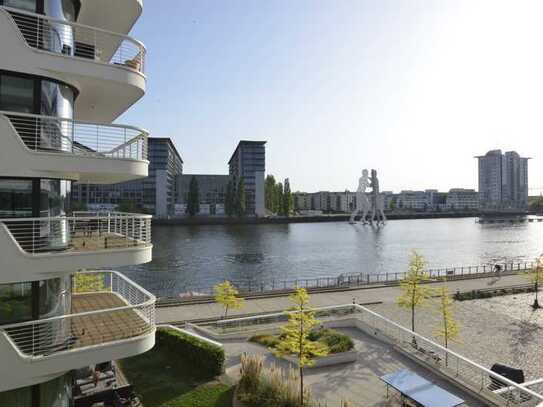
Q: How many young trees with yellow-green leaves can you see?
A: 5